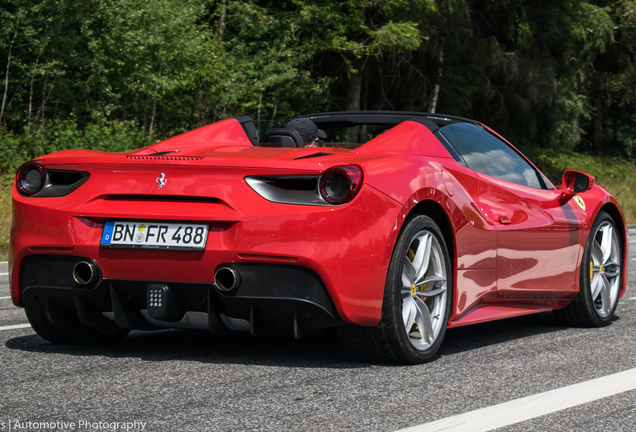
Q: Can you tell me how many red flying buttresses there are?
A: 2